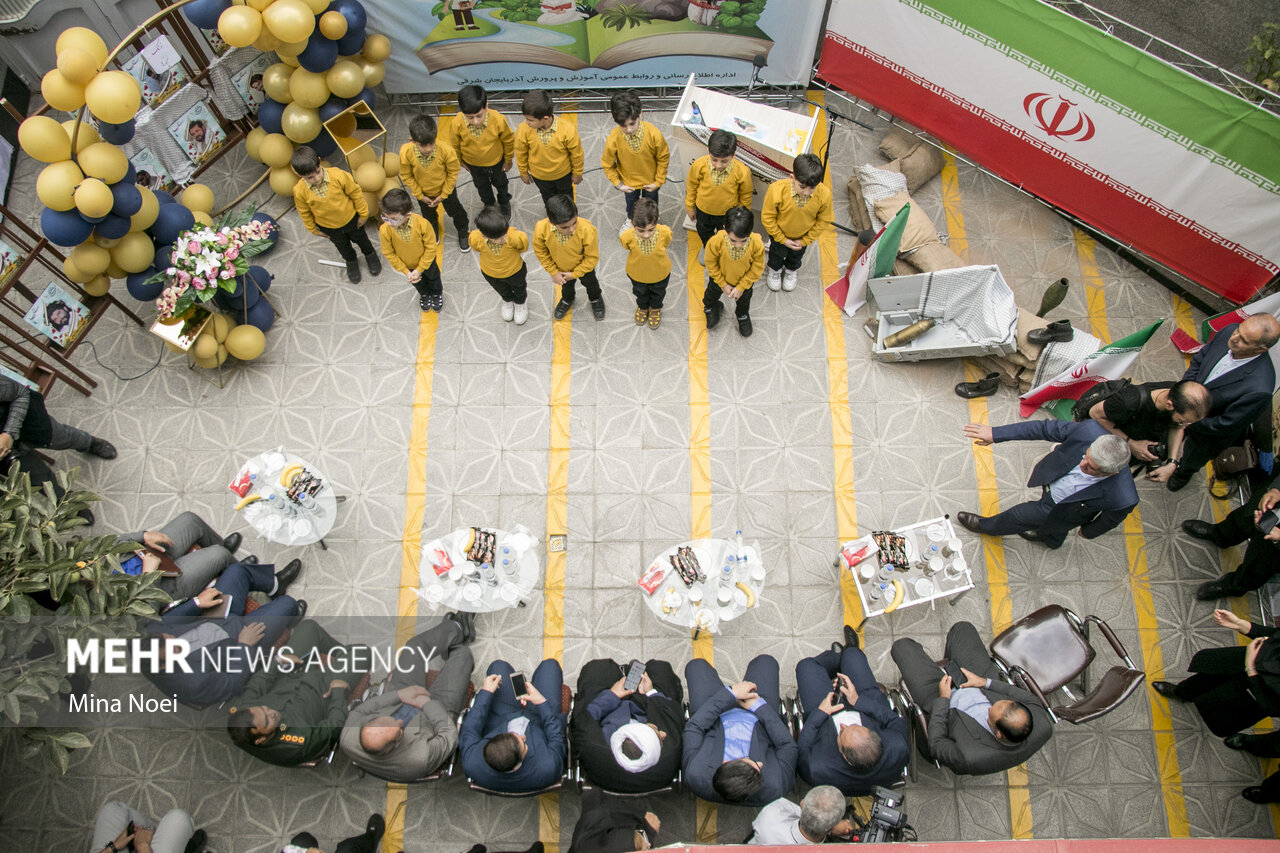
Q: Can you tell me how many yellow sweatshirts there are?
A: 12